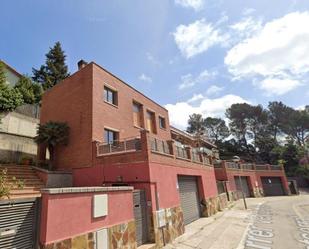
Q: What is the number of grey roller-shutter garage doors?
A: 3